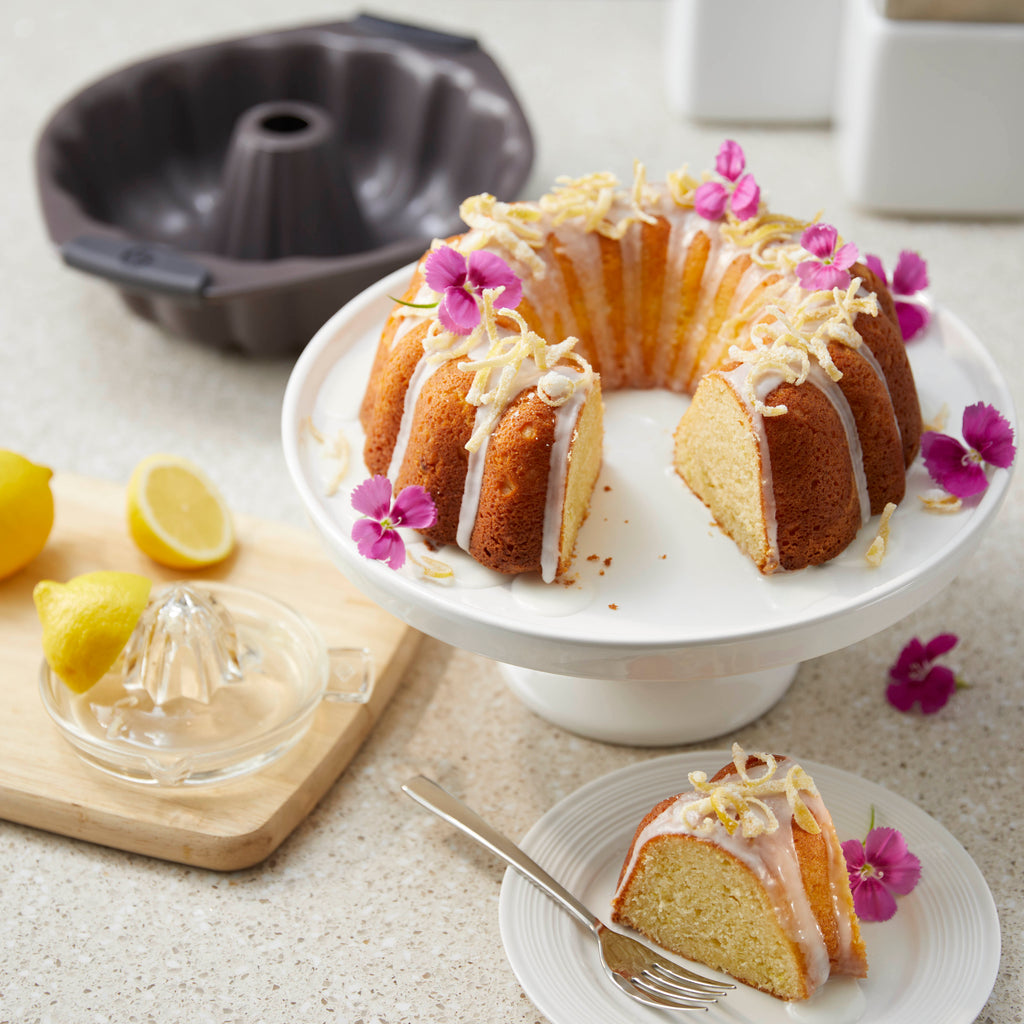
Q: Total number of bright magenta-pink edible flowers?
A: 8